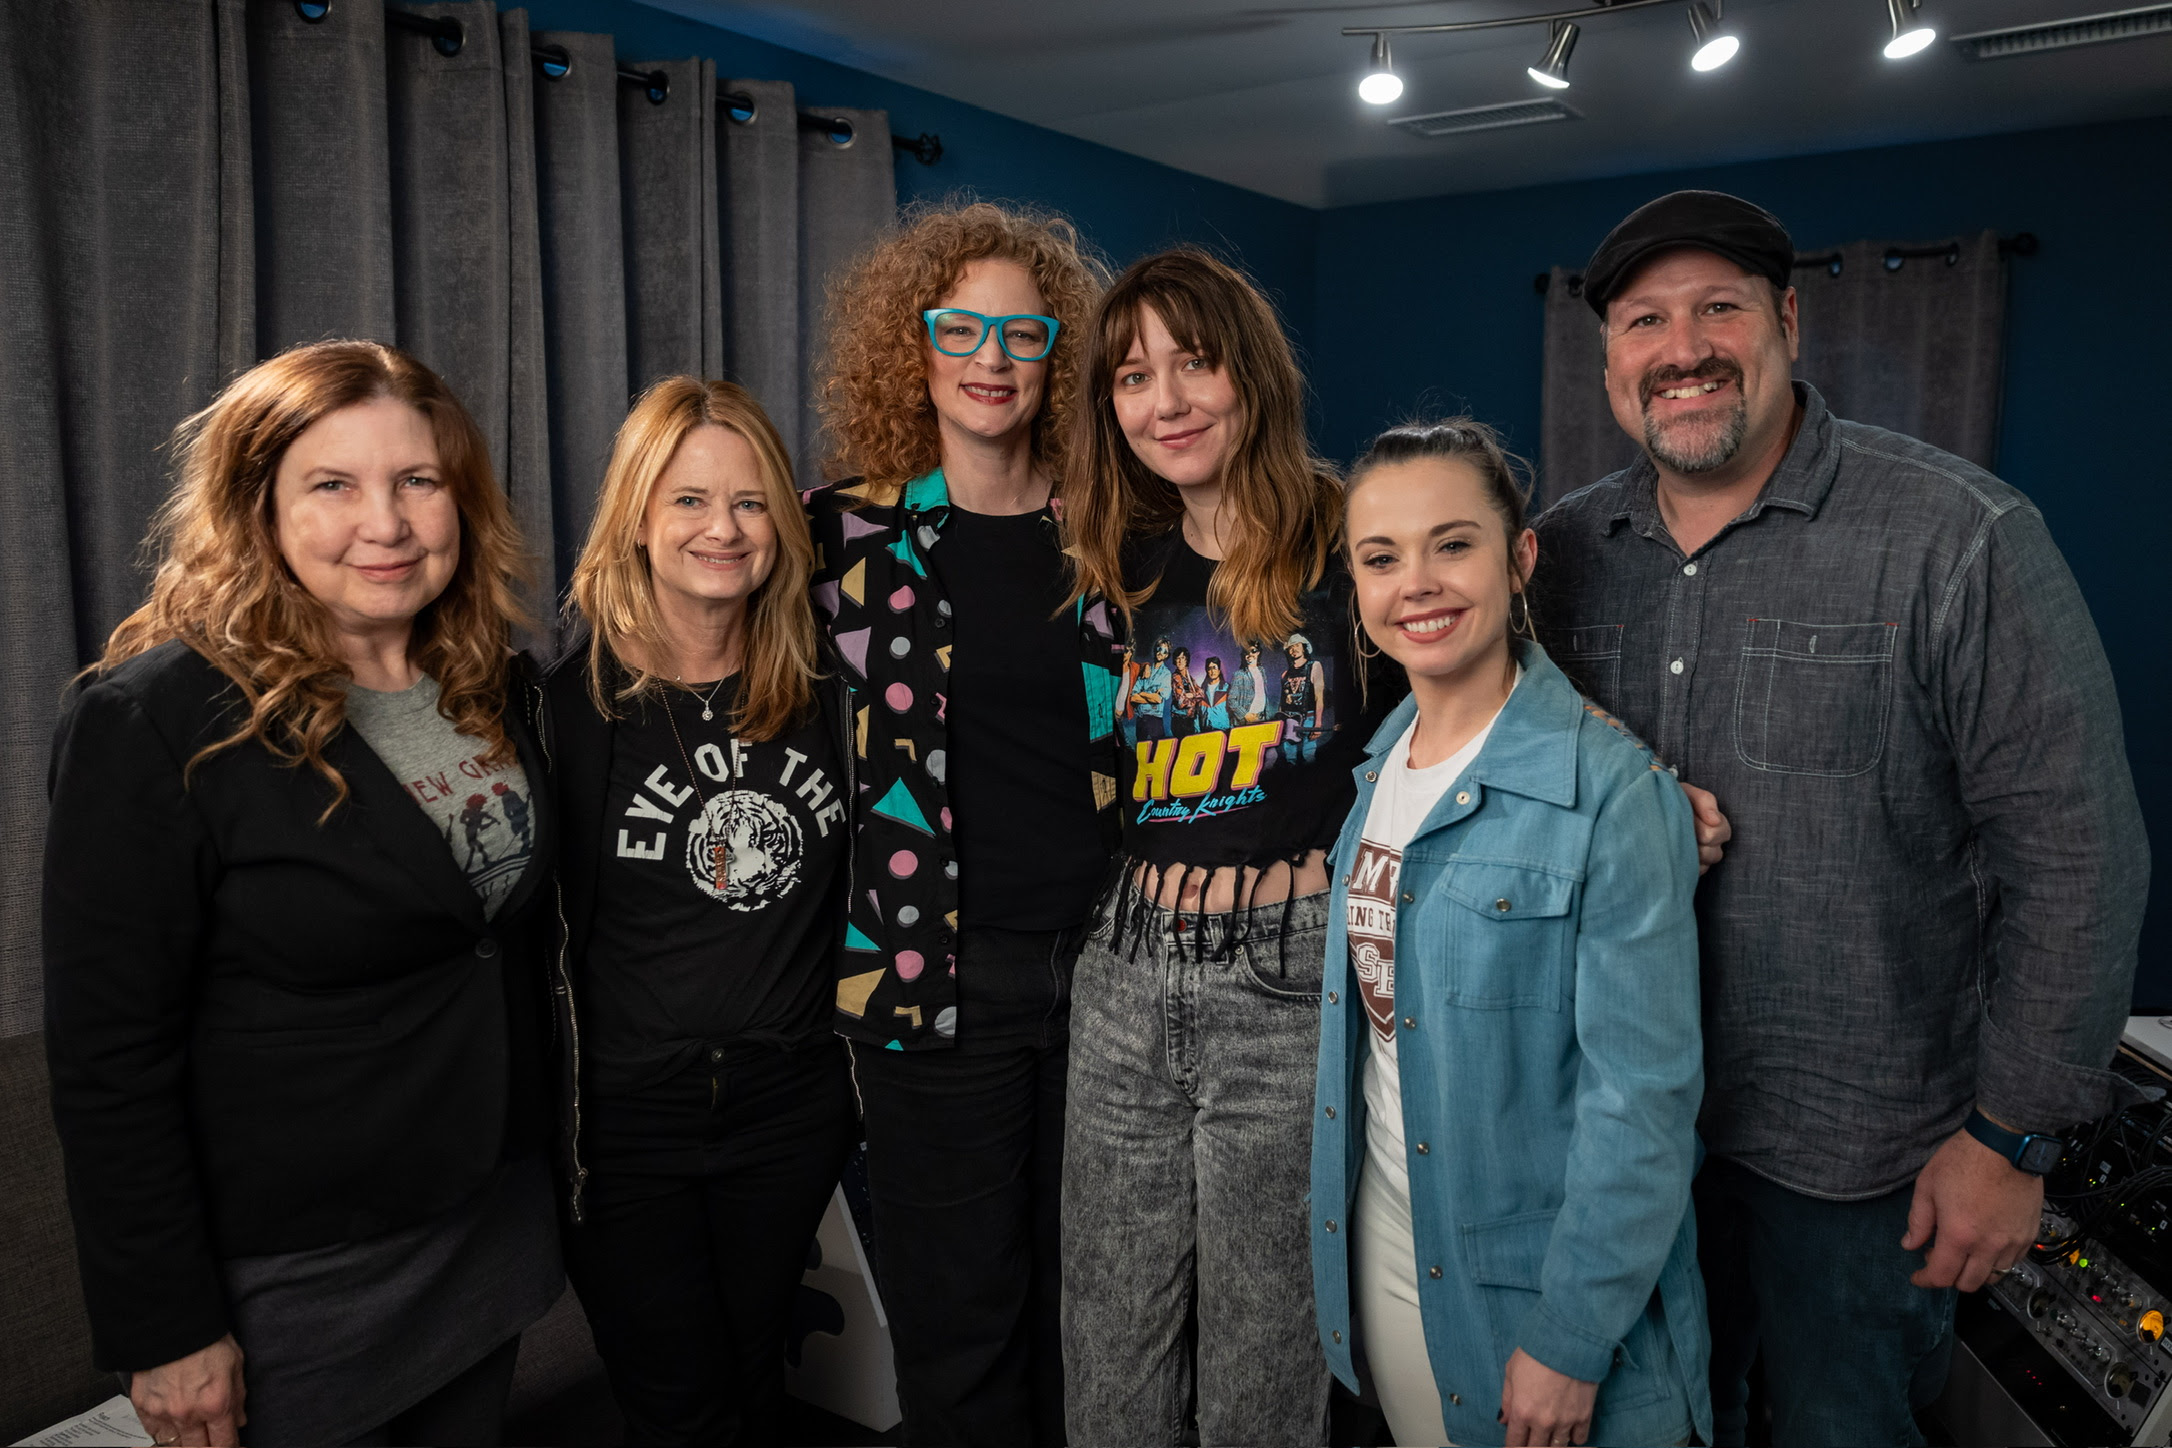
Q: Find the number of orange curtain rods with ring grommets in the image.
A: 0